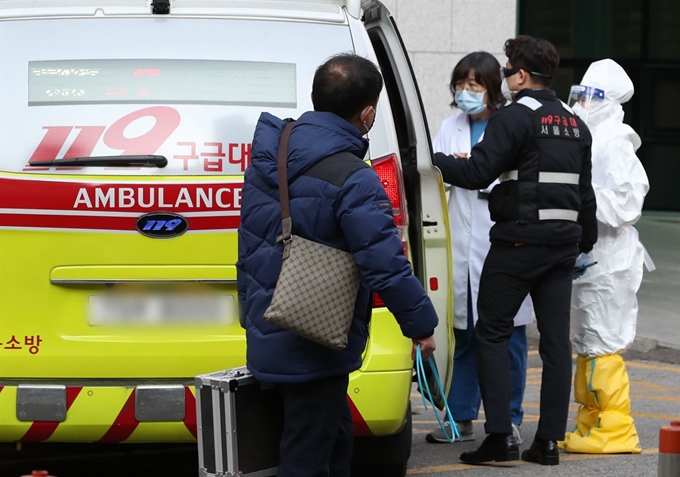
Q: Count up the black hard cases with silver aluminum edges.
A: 1